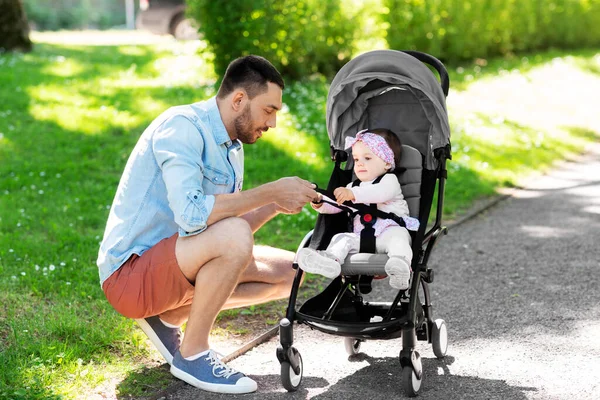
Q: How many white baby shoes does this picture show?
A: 2